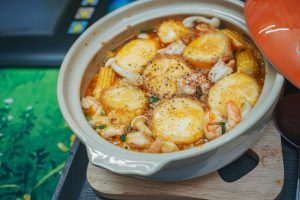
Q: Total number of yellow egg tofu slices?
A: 6